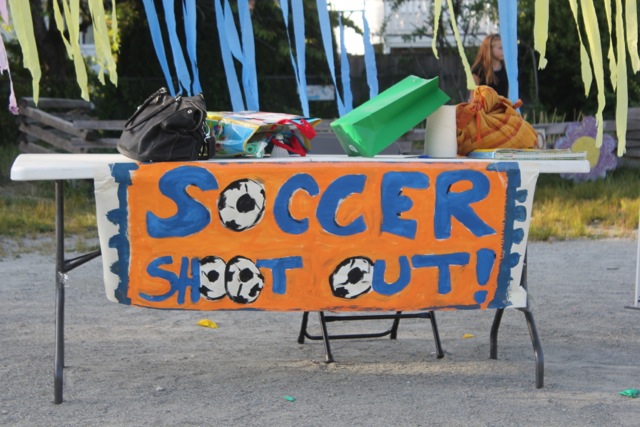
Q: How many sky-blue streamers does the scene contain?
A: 12